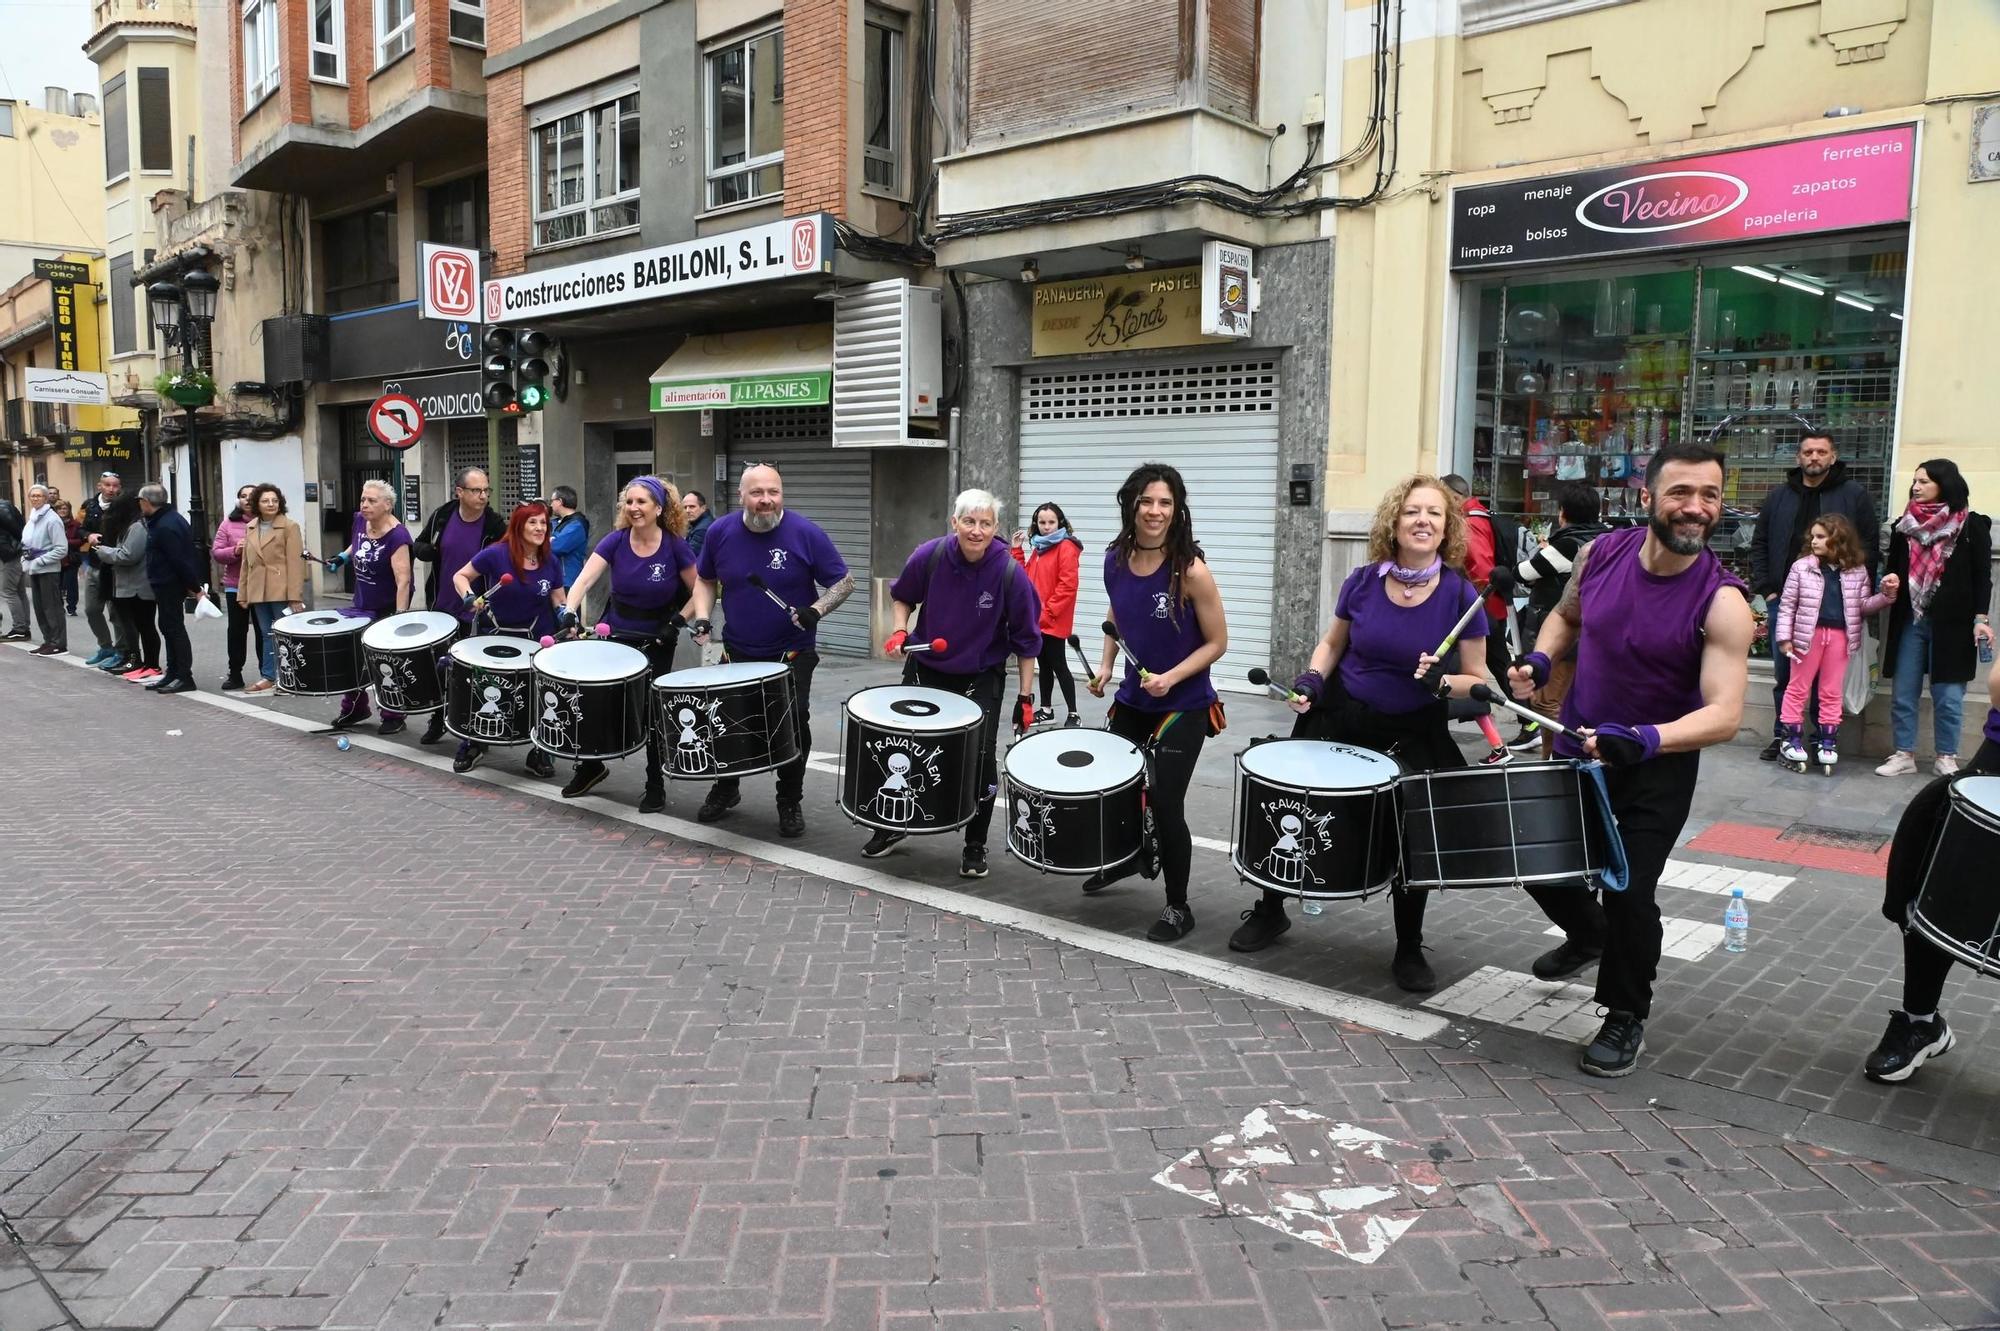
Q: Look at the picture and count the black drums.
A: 10